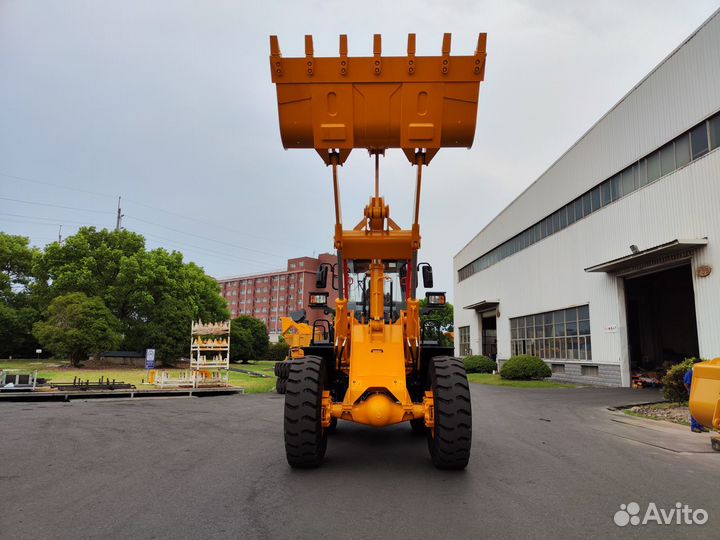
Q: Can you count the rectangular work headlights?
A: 2